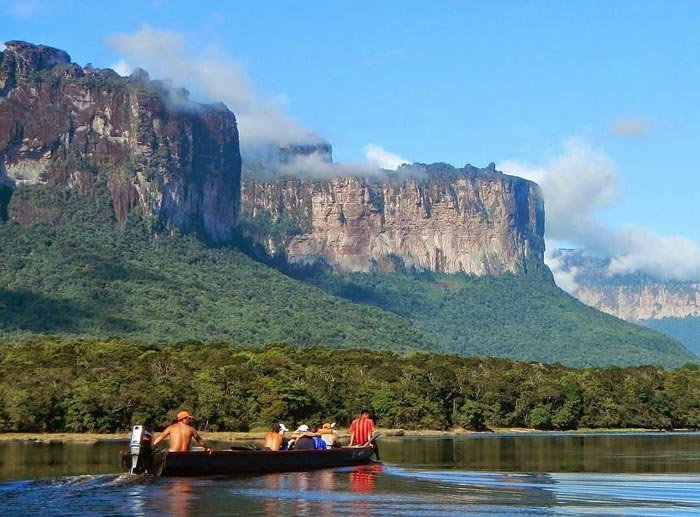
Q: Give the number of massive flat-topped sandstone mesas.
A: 3